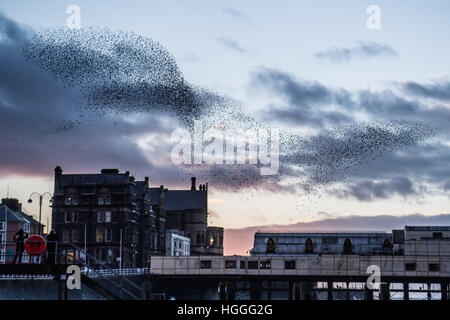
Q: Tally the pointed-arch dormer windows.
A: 4